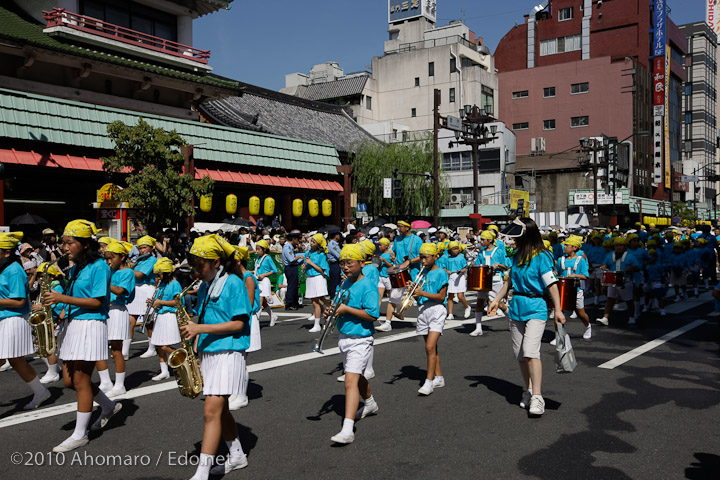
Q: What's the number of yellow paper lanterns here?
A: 7